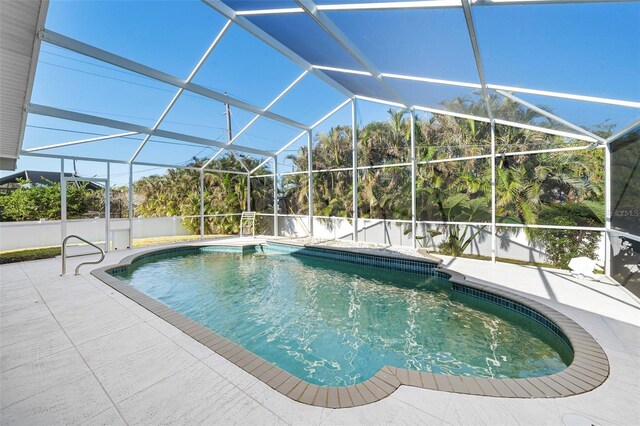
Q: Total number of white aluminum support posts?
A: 11